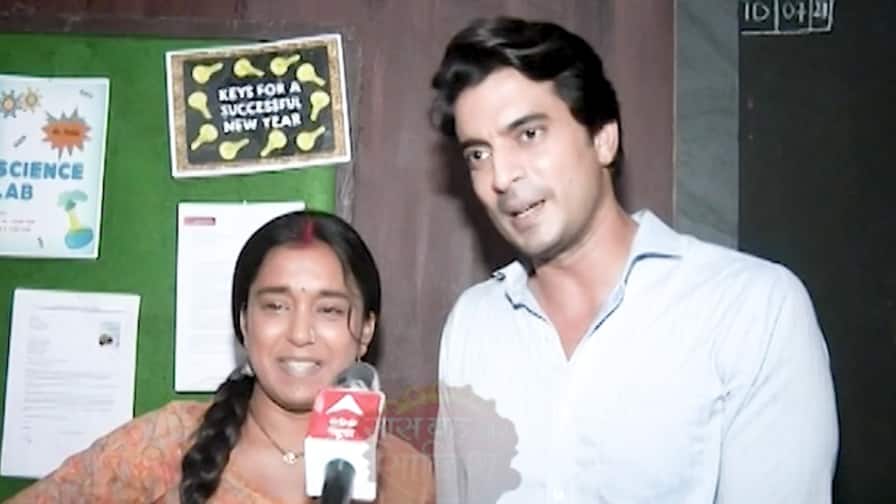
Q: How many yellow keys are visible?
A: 10